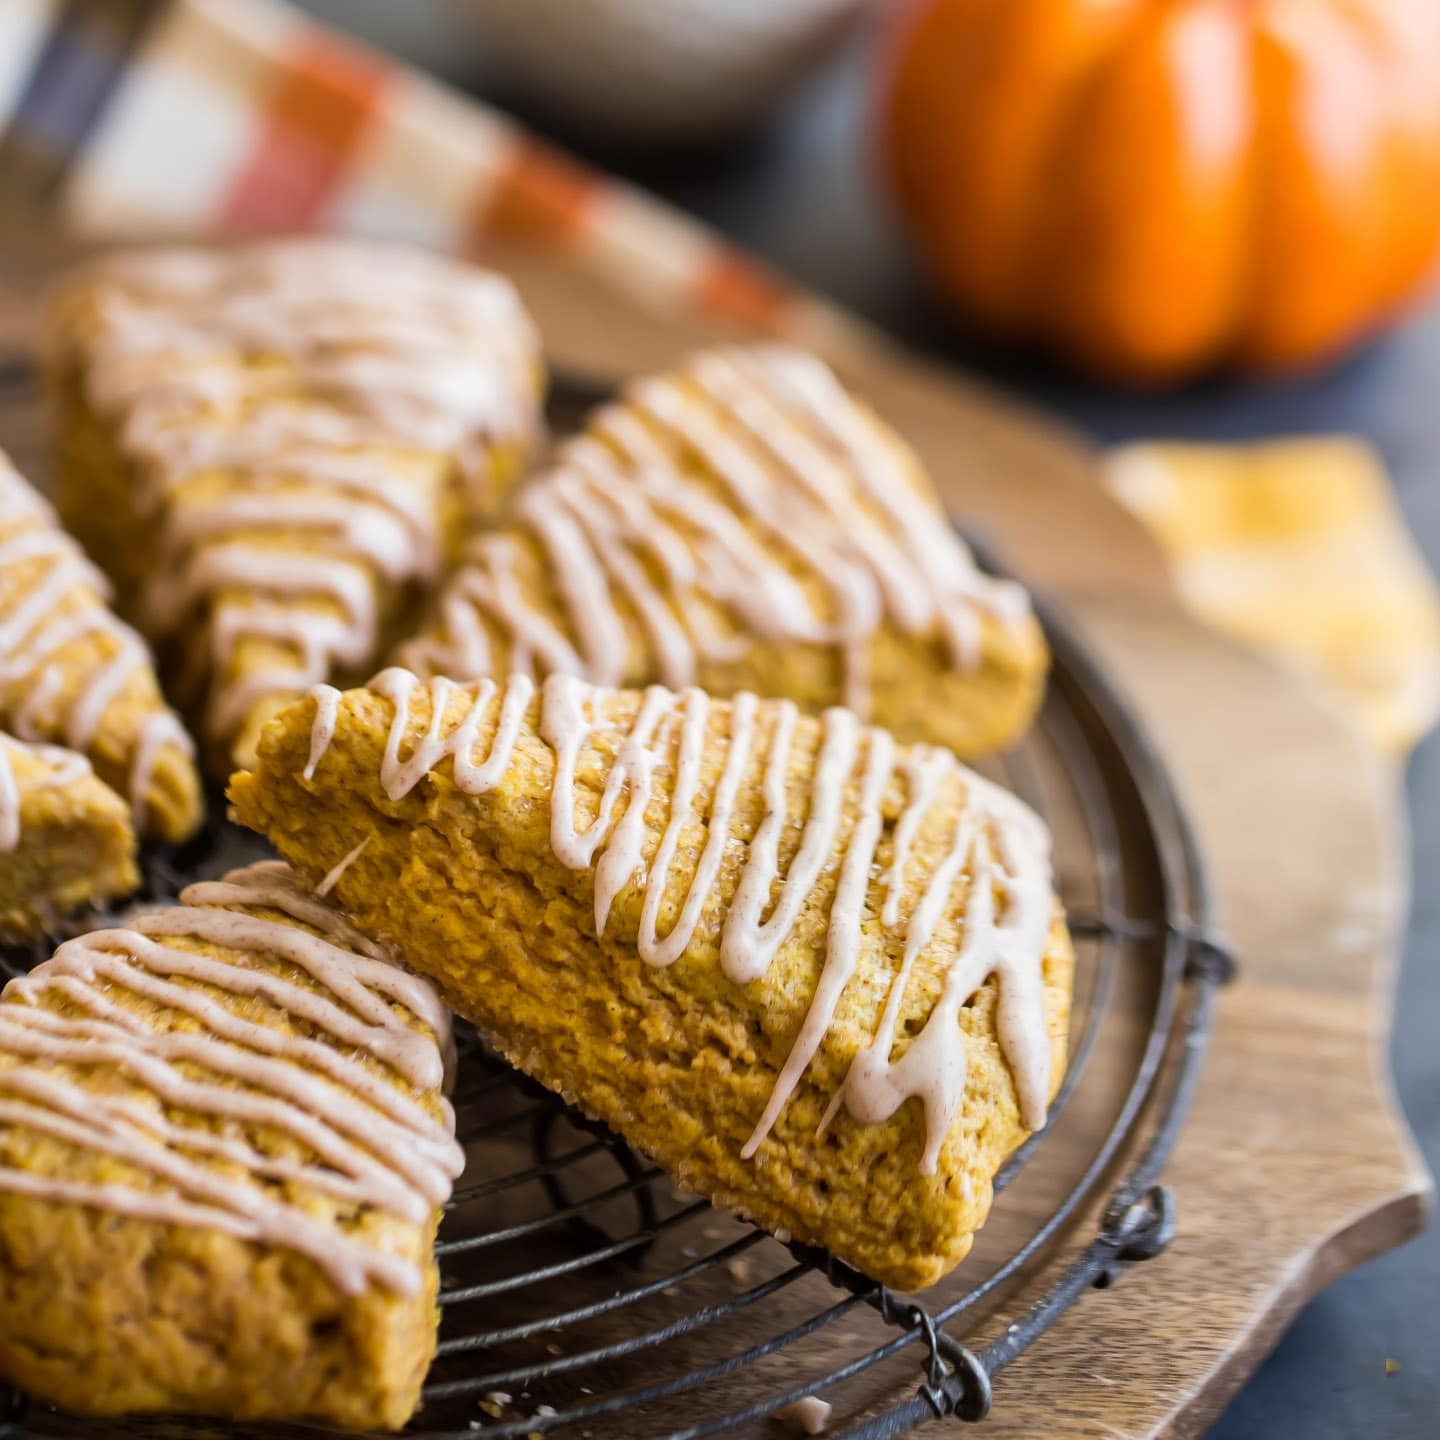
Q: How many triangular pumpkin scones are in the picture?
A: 6